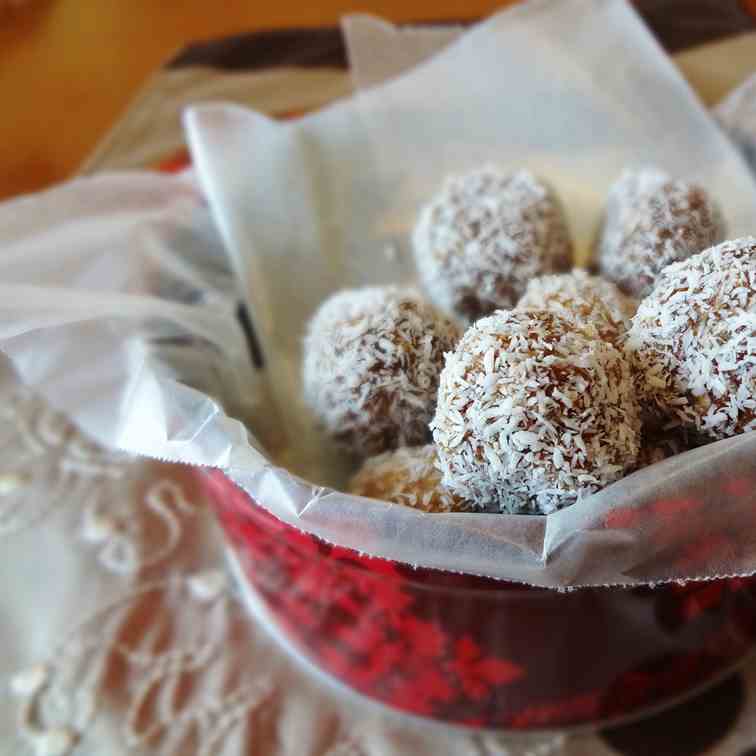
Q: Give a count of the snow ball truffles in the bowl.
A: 7